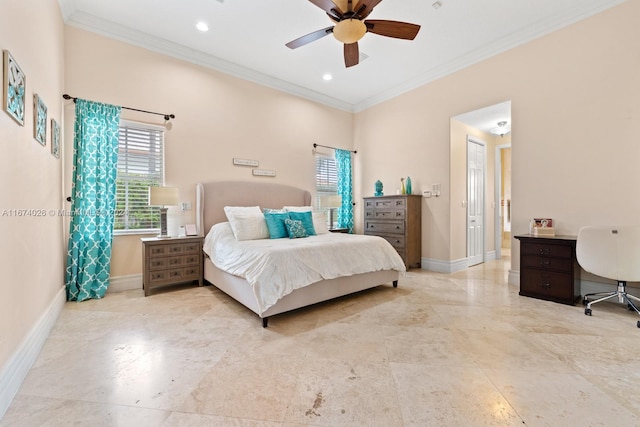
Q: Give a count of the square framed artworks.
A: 3